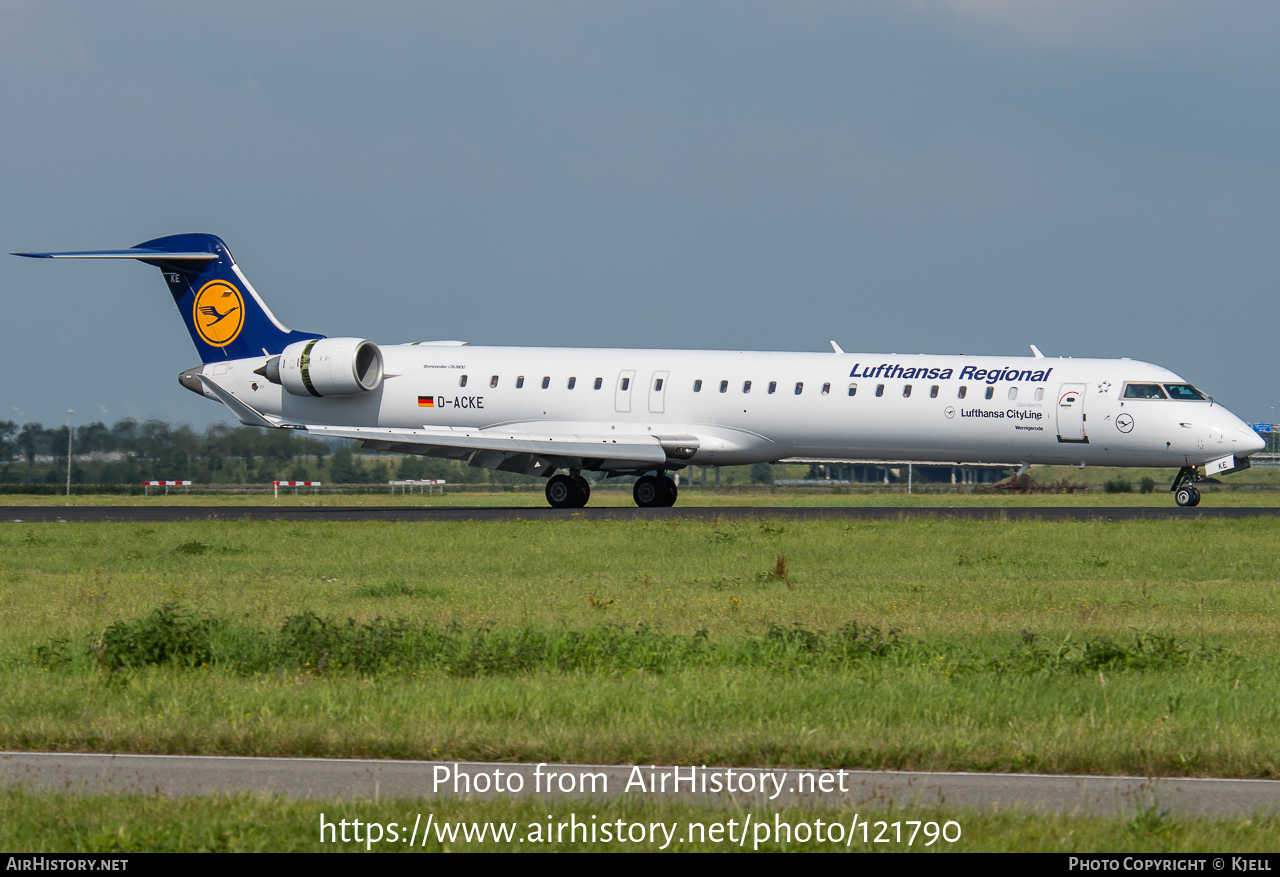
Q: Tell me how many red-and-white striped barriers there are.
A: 3